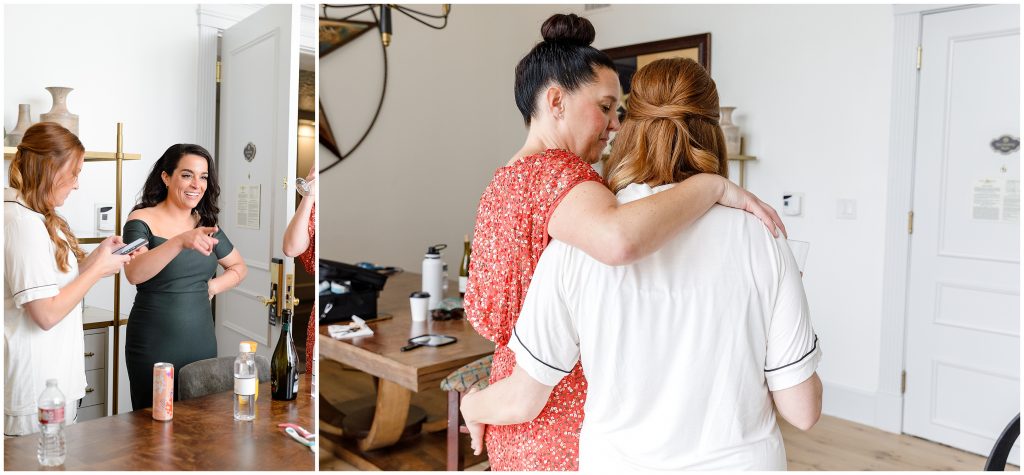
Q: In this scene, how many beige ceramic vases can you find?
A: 3